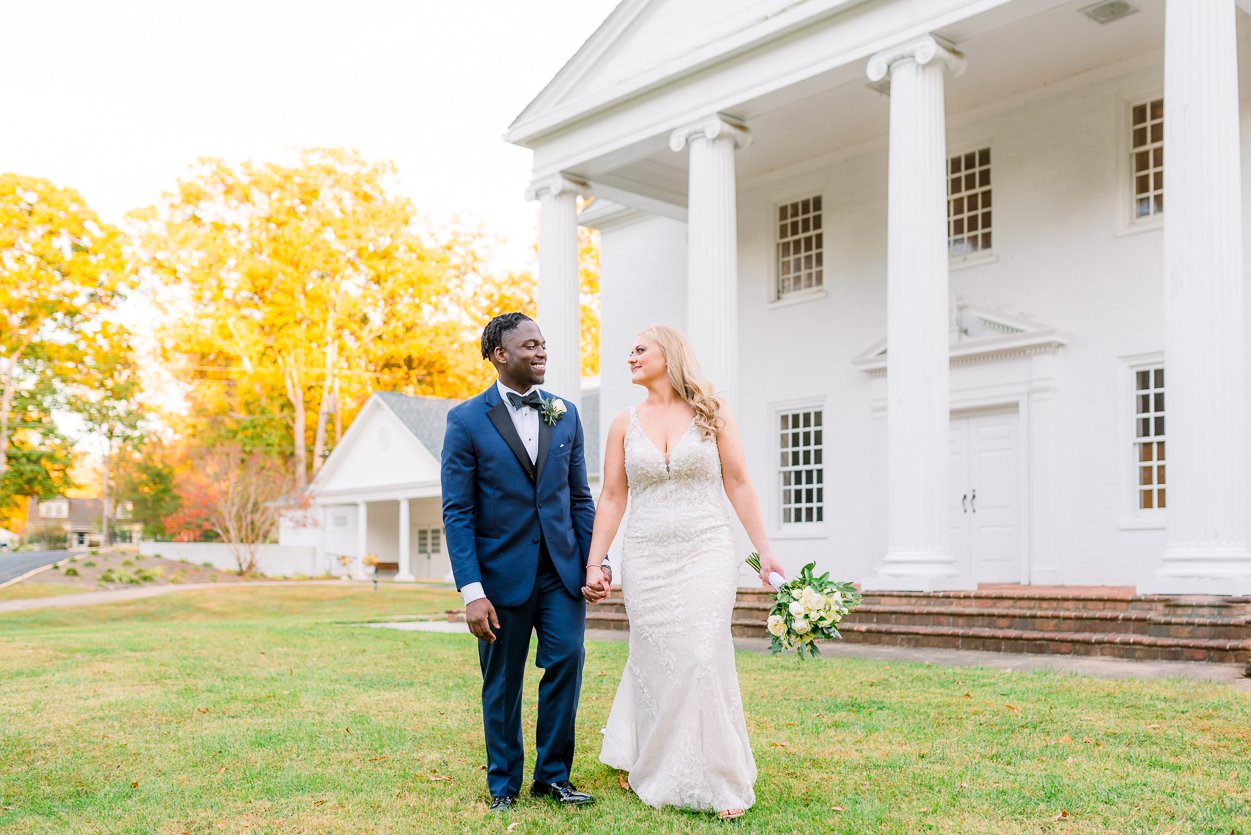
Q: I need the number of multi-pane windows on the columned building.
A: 5